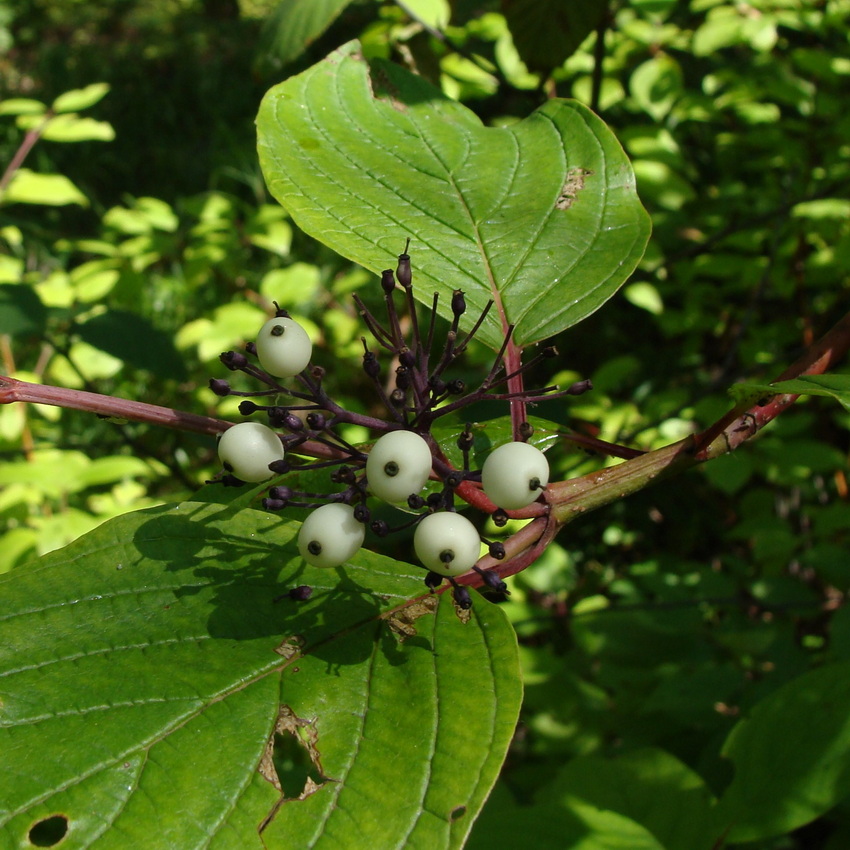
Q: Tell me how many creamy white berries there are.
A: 6